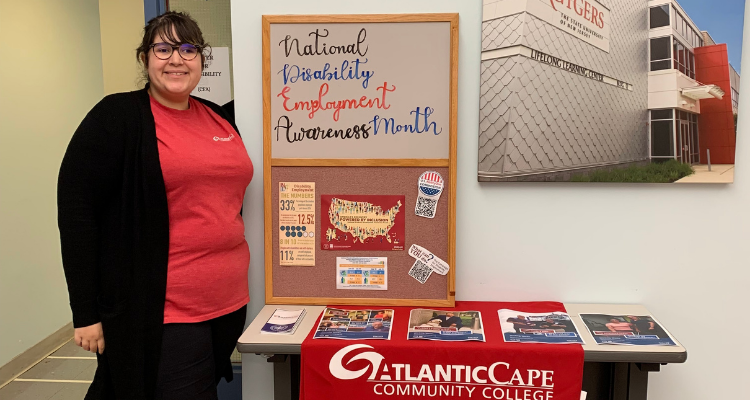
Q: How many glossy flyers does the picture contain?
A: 4